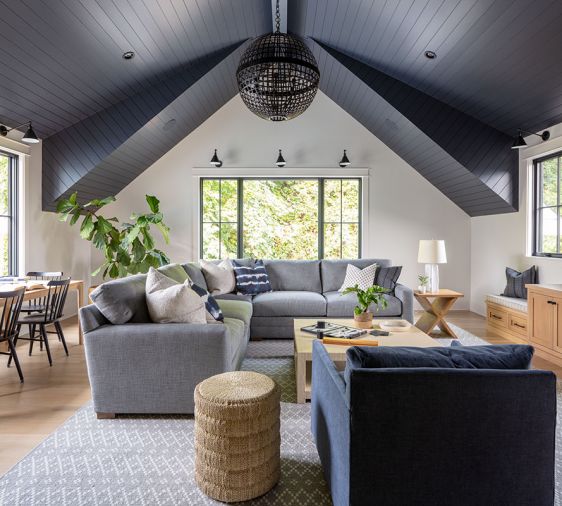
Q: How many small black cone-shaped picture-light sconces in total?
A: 5